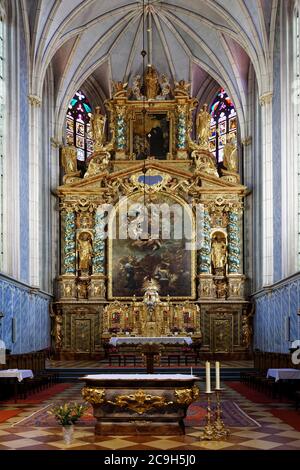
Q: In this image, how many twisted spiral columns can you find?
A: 6